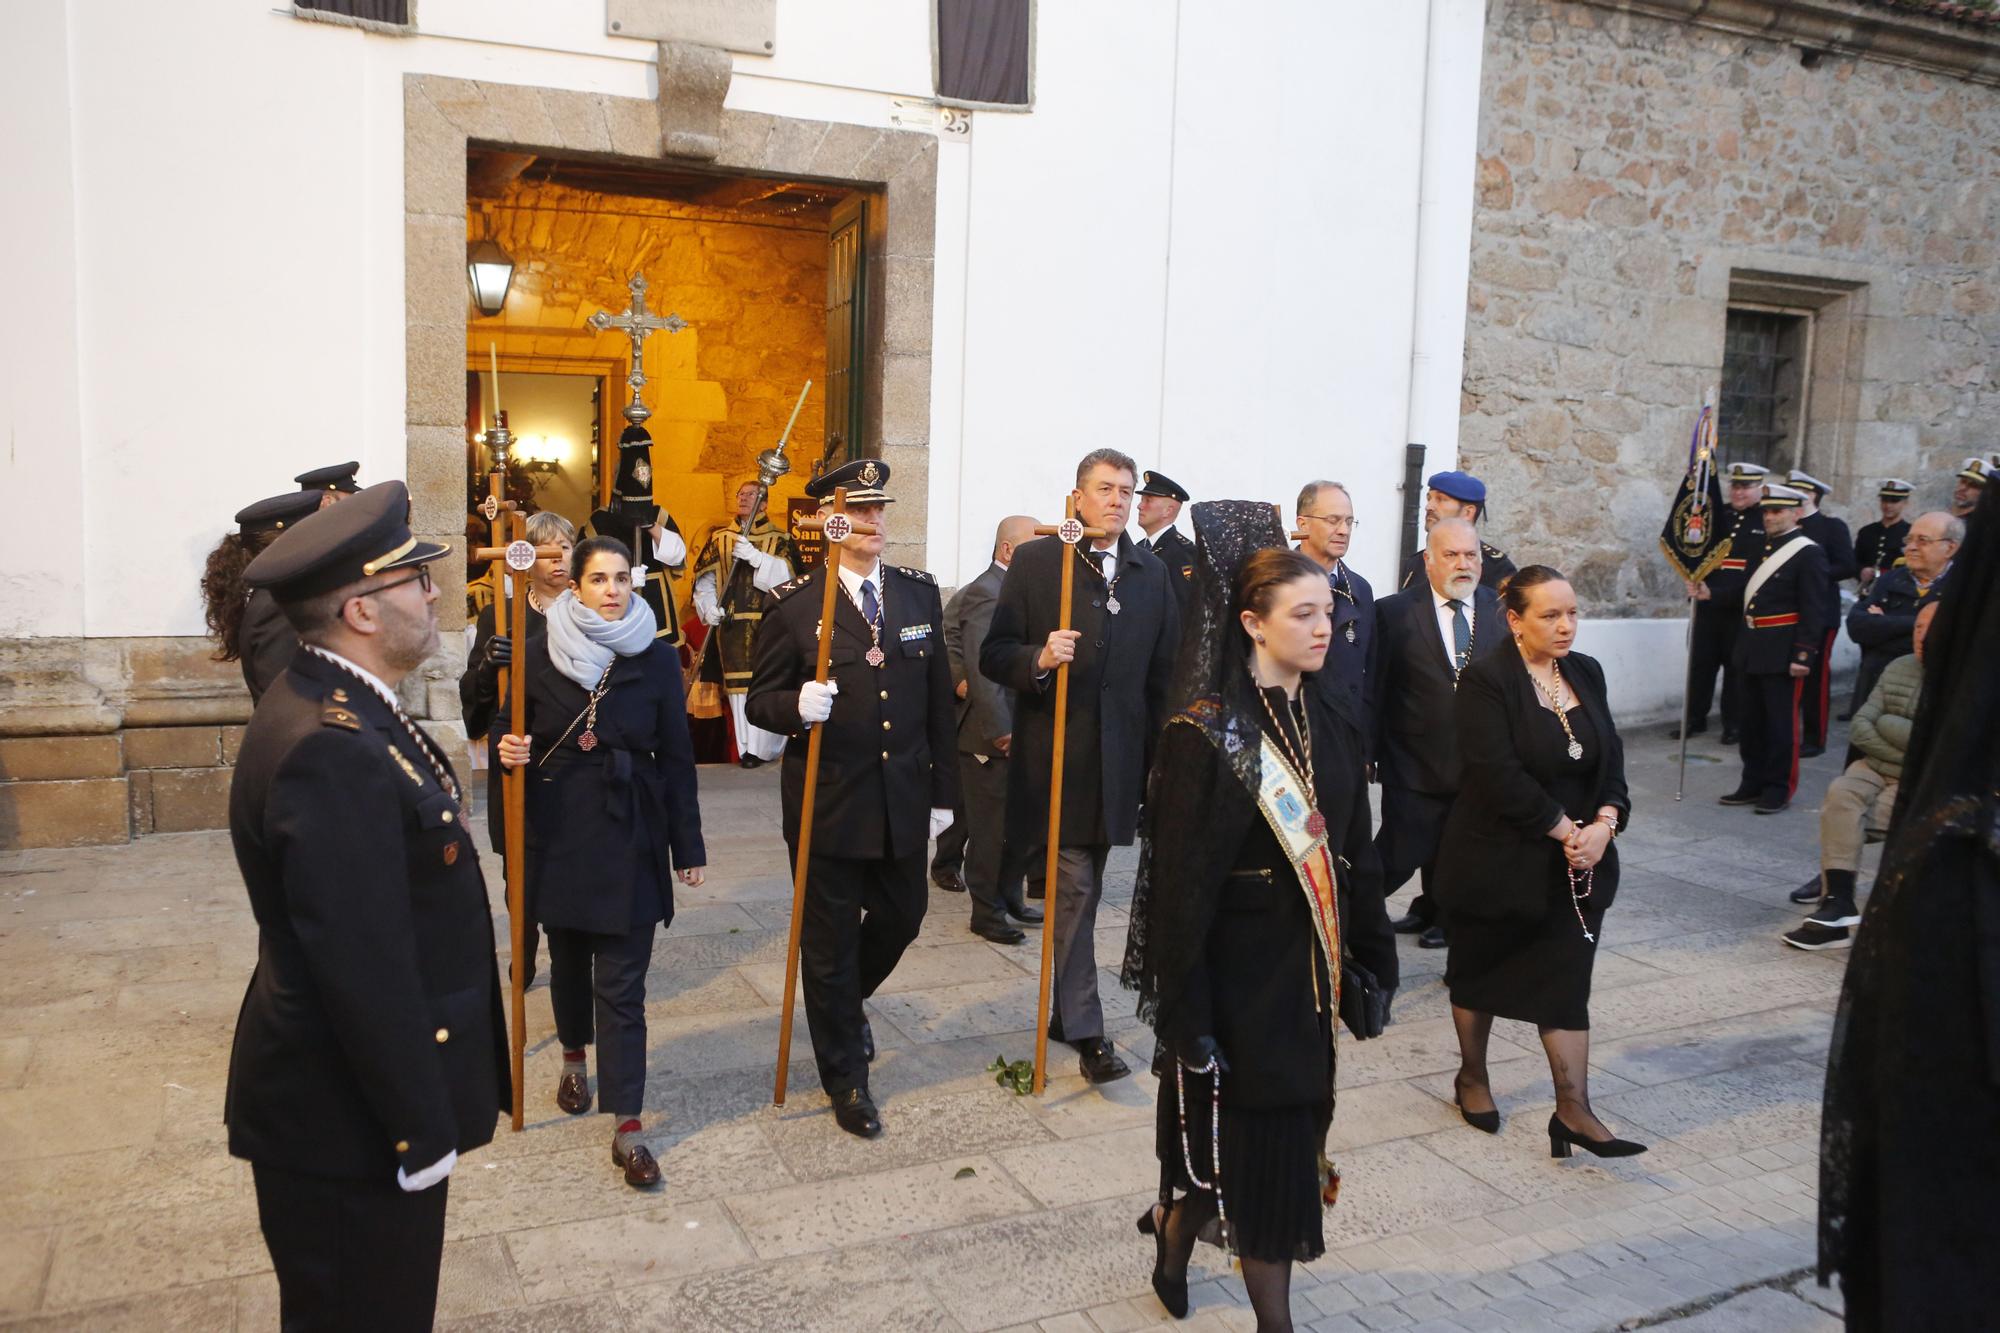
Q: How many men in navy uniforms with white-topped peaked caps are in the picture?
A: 5